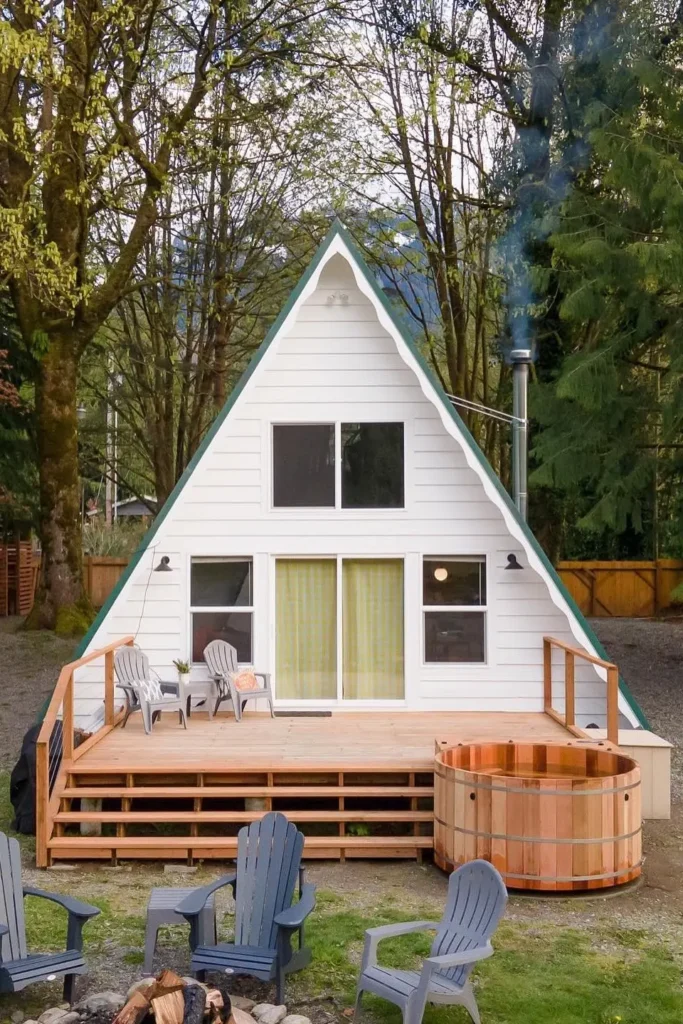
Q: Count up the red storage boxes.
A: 0